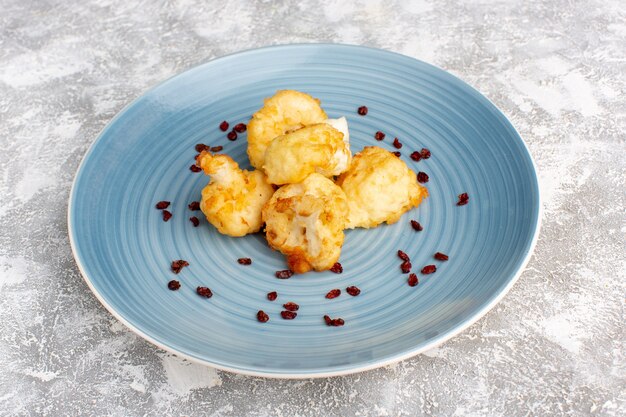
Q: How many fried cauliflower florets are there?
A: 5